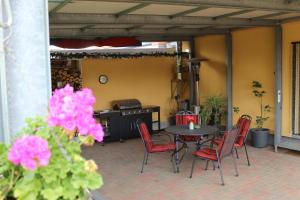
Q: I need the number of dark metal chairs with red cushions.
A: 4